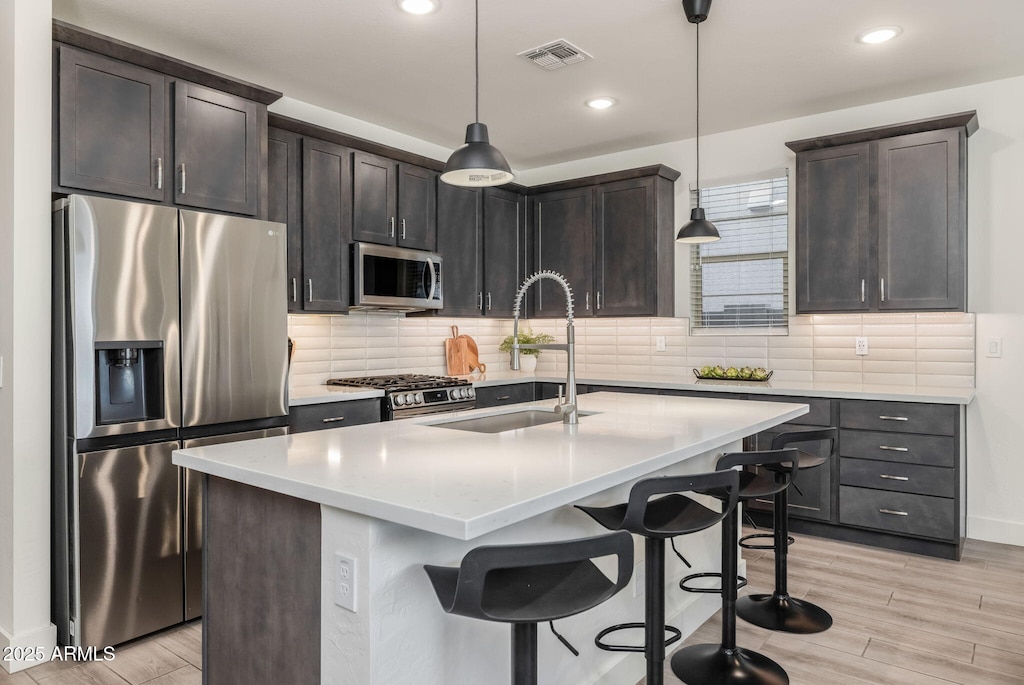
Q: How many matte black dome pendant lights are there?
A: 2